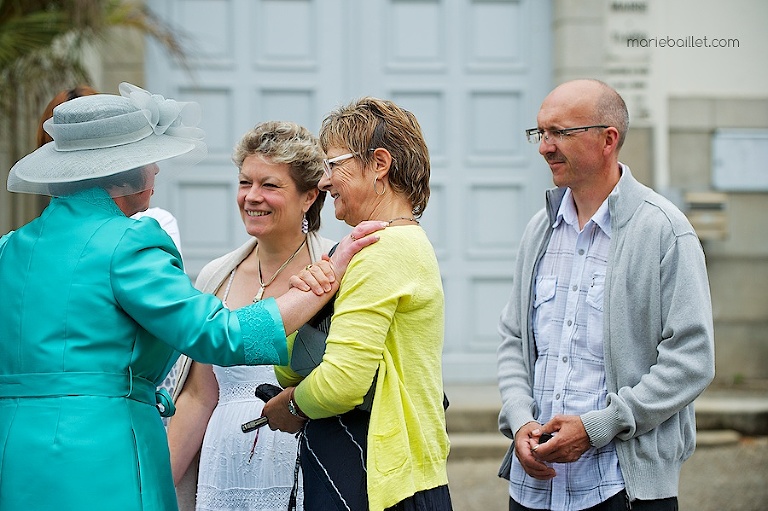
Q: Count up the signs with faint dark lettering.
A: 1